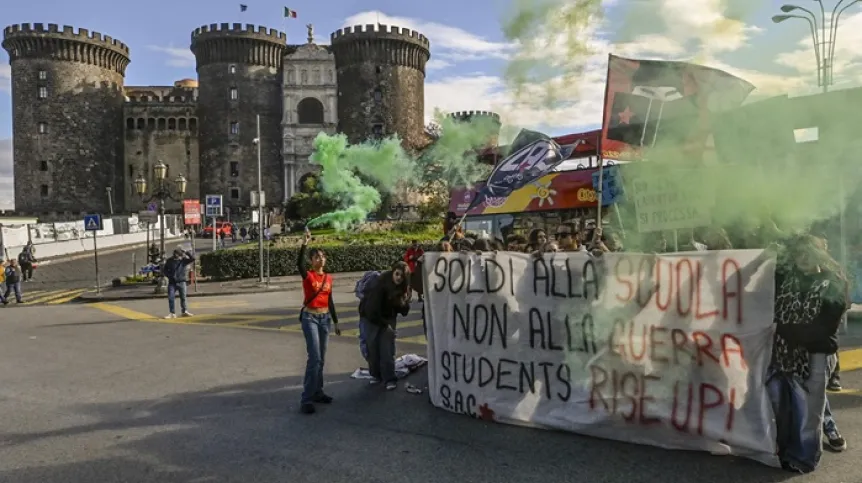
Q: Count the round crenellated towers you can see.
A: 4